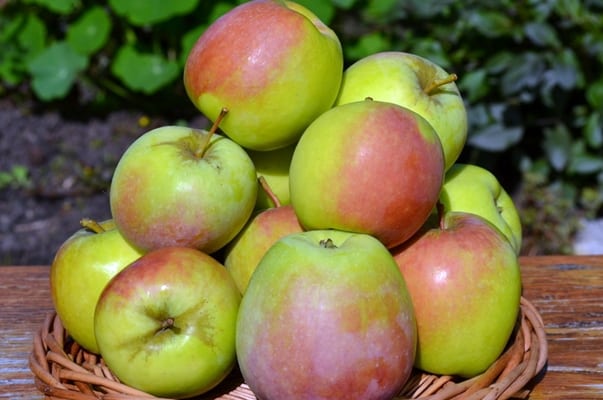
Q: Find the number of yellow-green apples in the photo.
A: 11